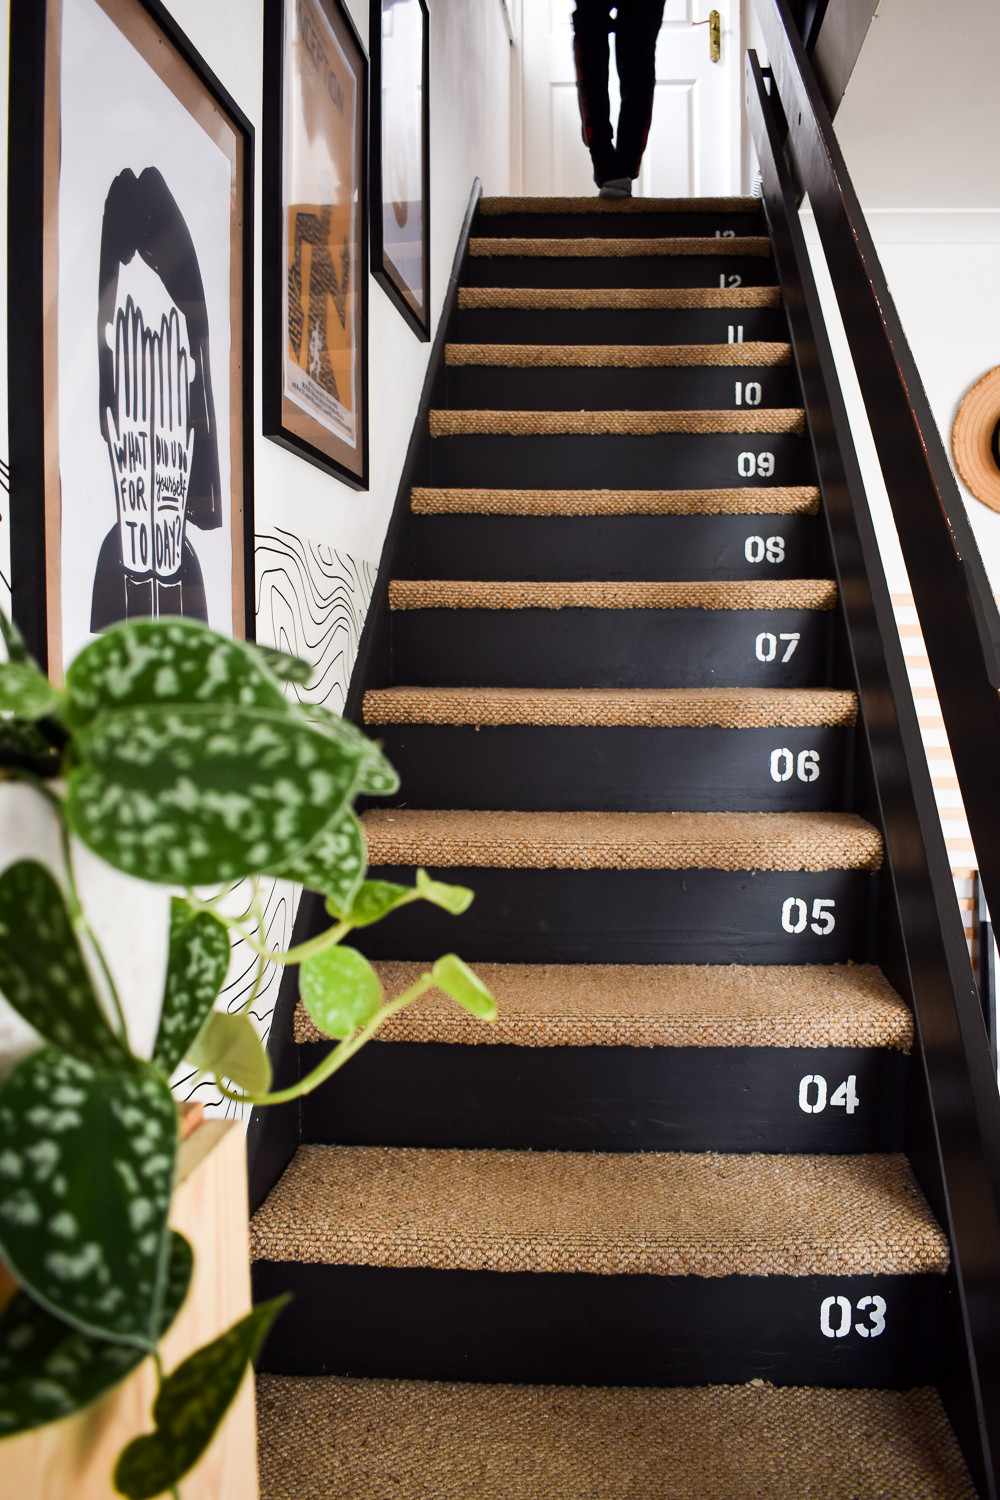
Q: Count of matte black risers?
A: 11